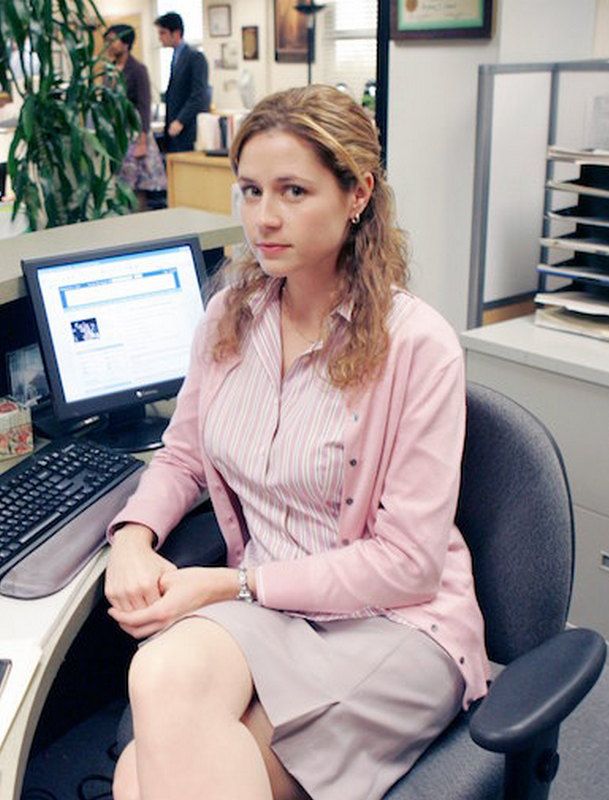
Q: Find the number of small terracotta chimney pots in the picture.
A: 0